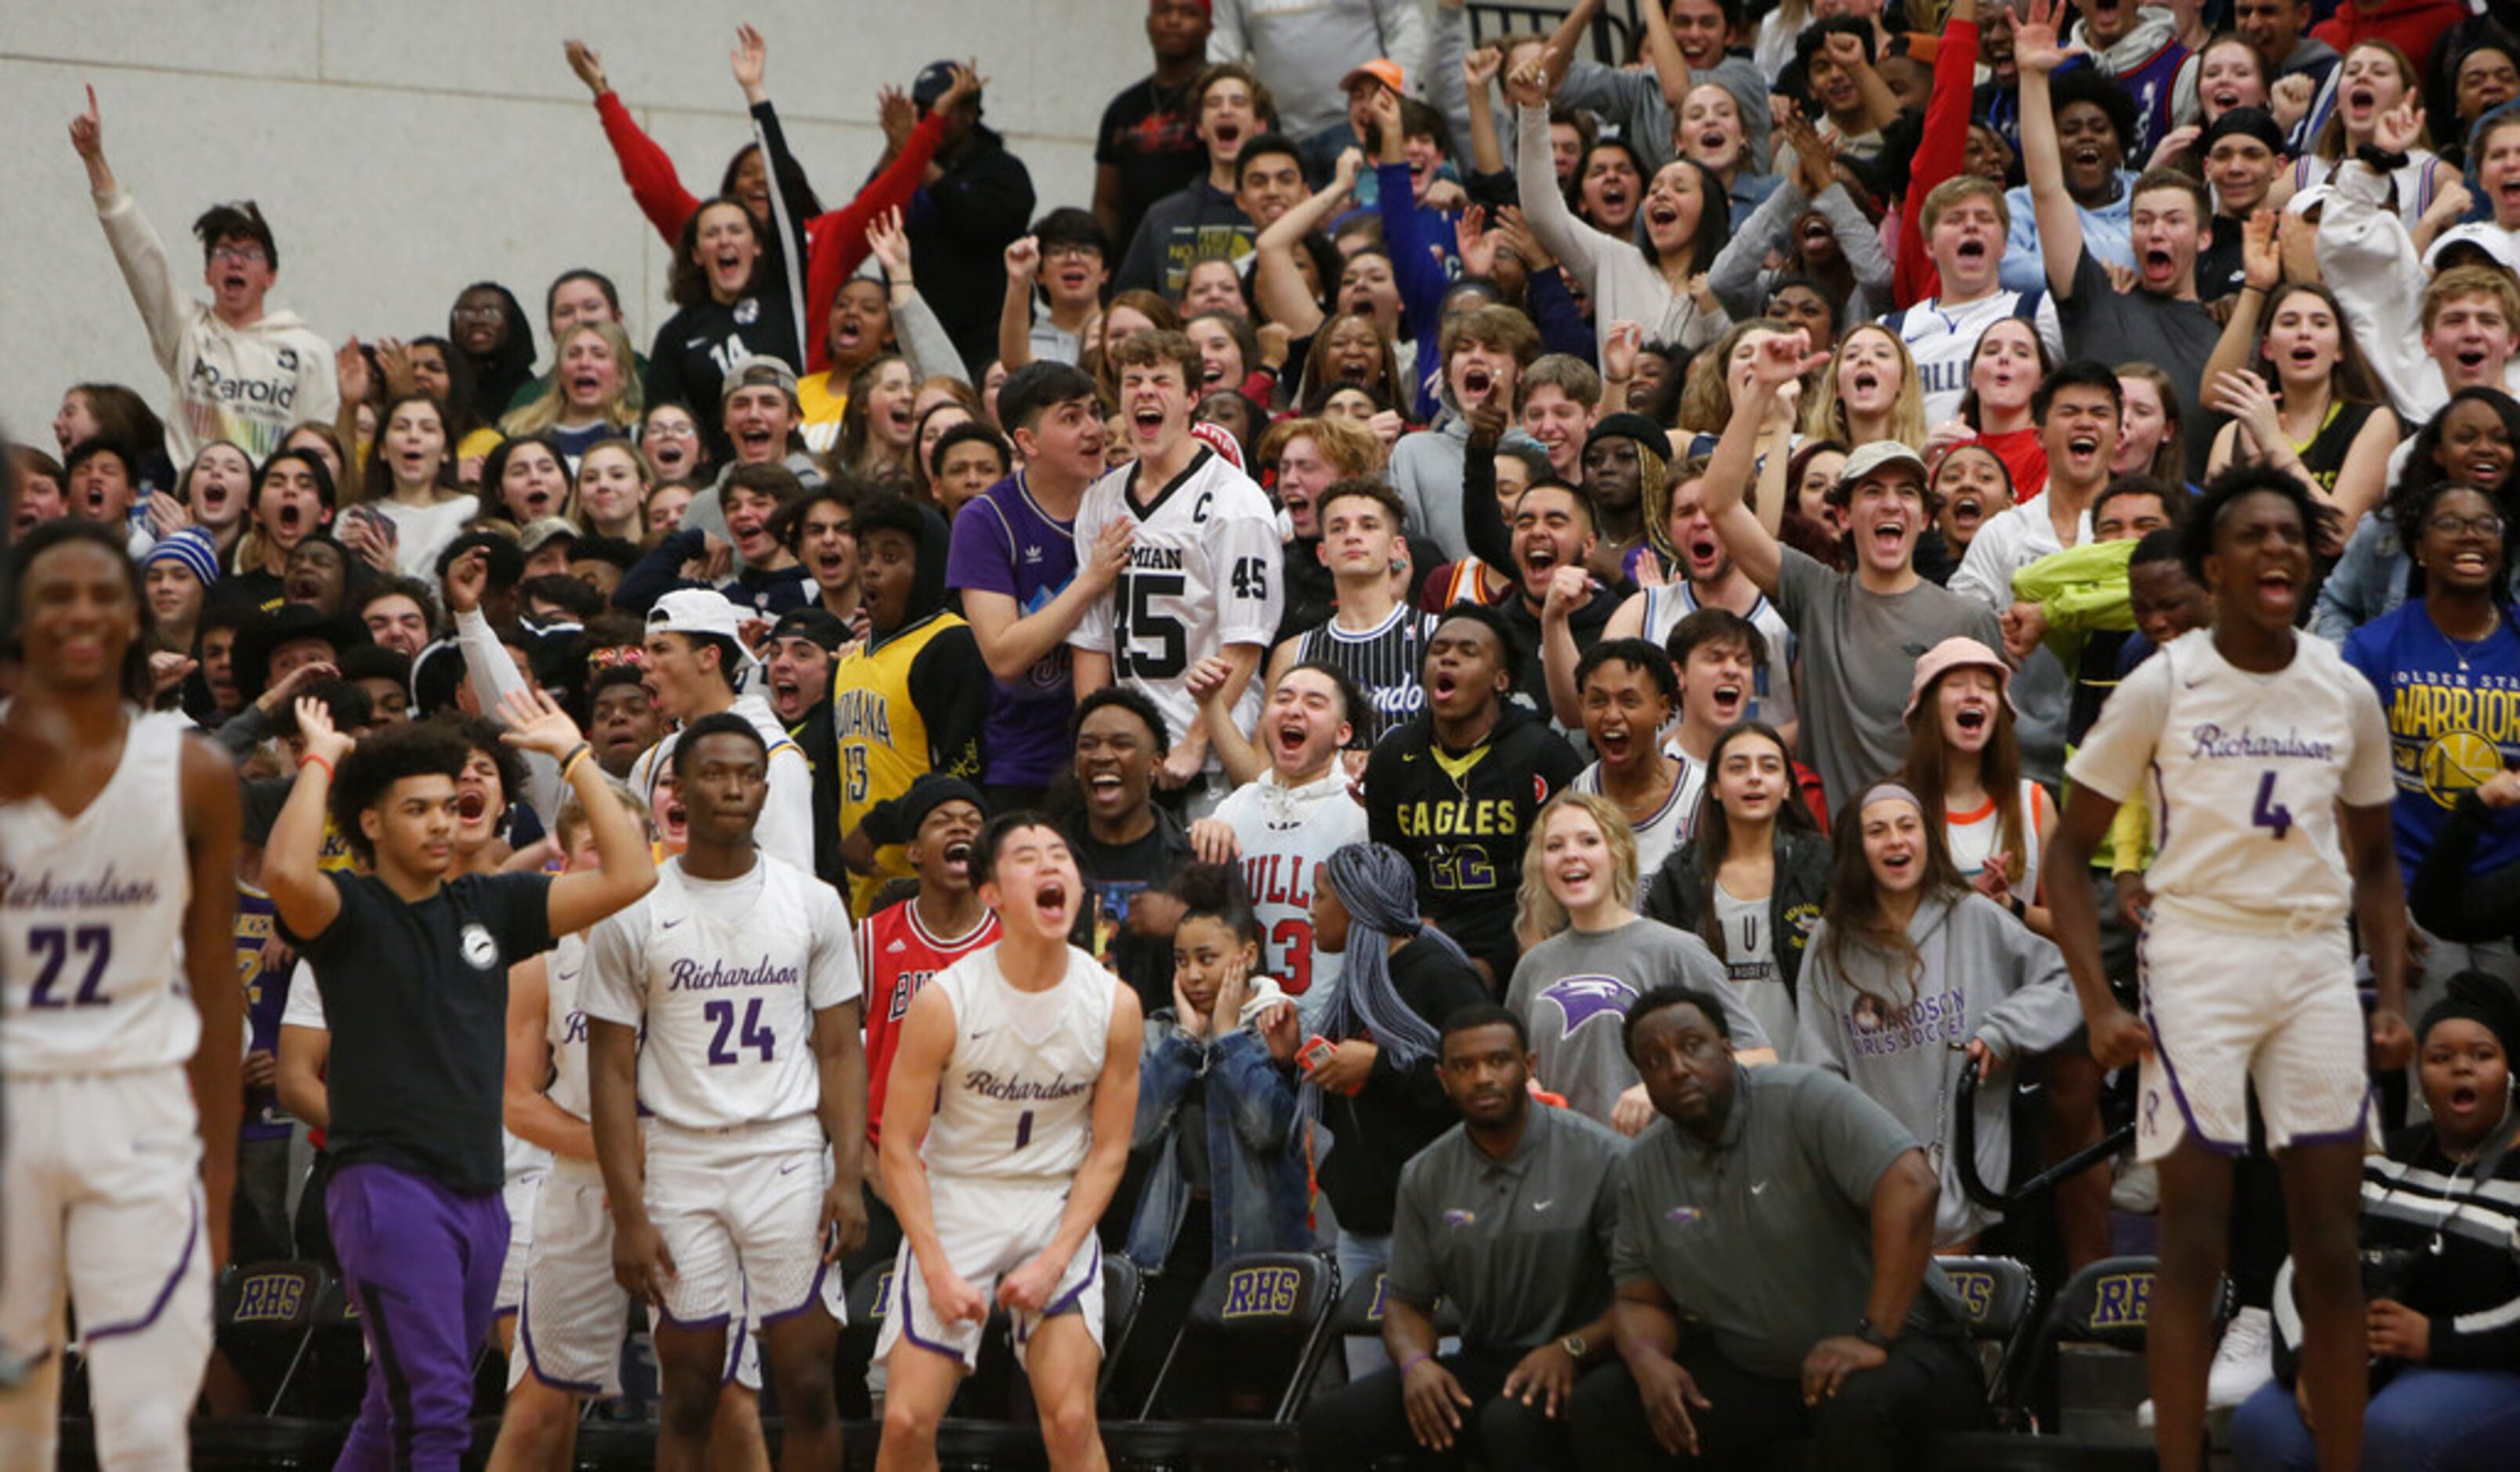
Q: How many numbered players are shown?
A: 4